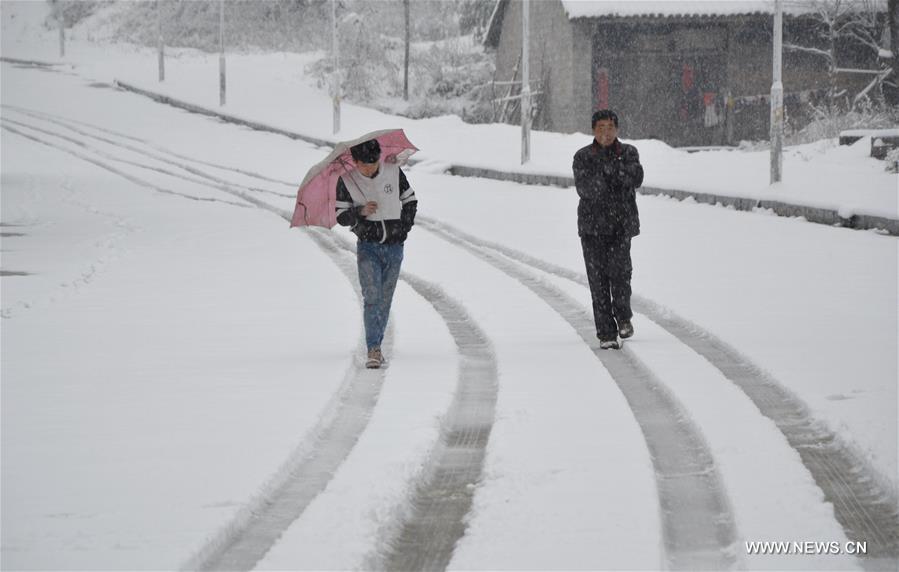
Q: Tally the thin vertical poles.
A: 7